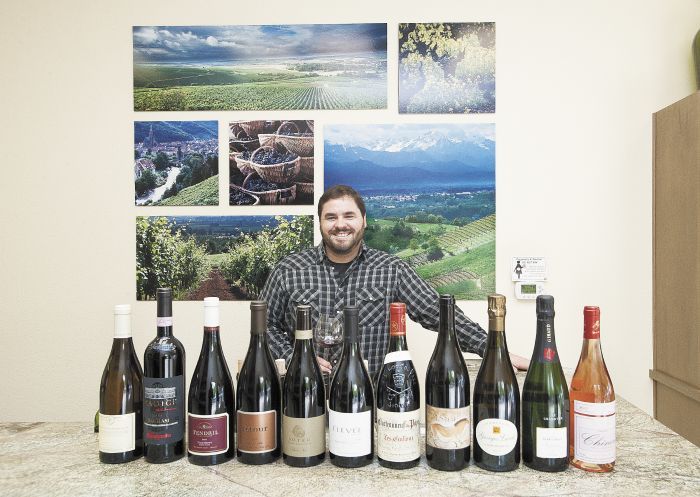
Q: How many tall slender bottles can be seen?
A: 11